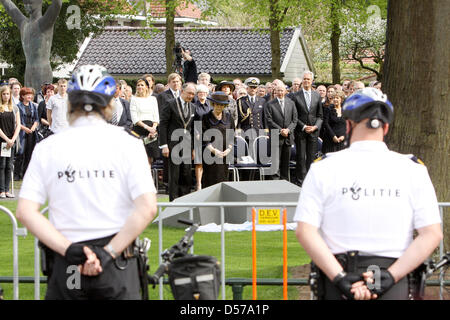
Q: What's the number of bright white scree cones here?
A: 0